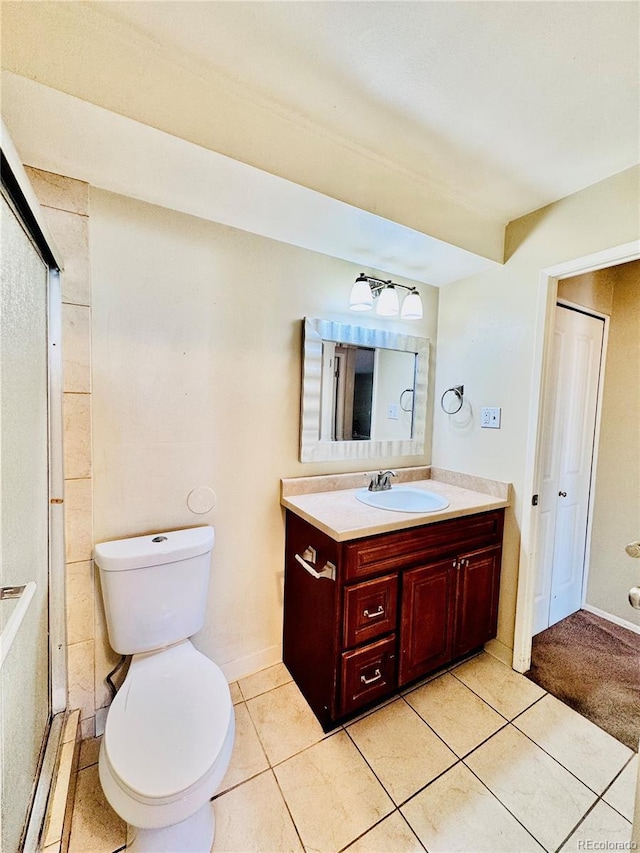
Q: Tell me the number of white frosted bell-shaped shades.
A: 3